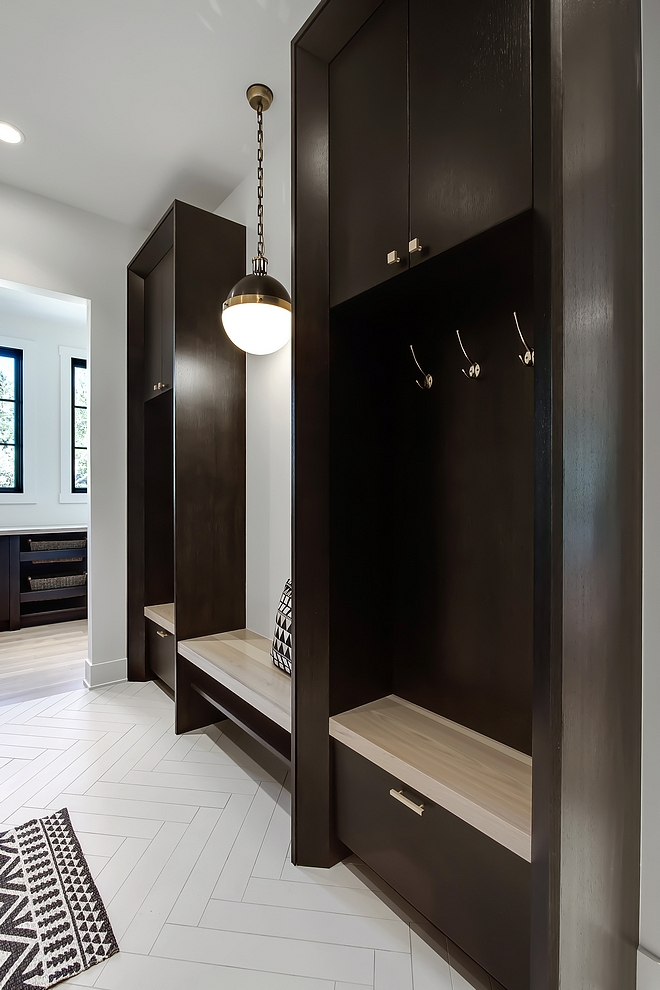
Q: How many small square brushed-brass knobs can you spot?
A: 4